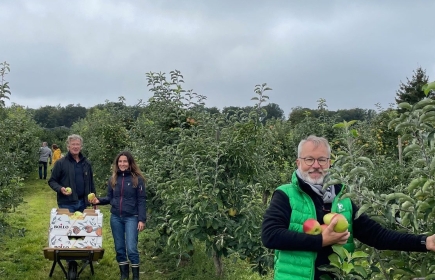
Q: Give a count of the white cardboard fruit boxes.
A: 2